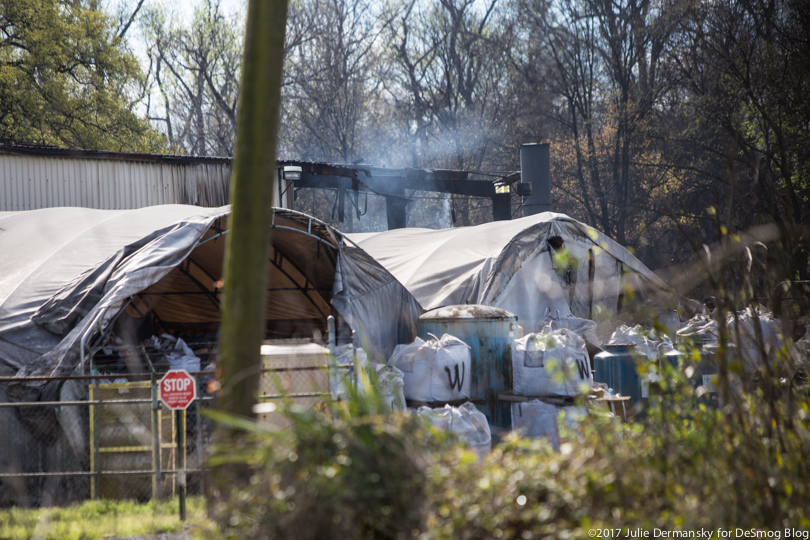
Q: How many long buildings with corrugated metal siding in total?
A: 1